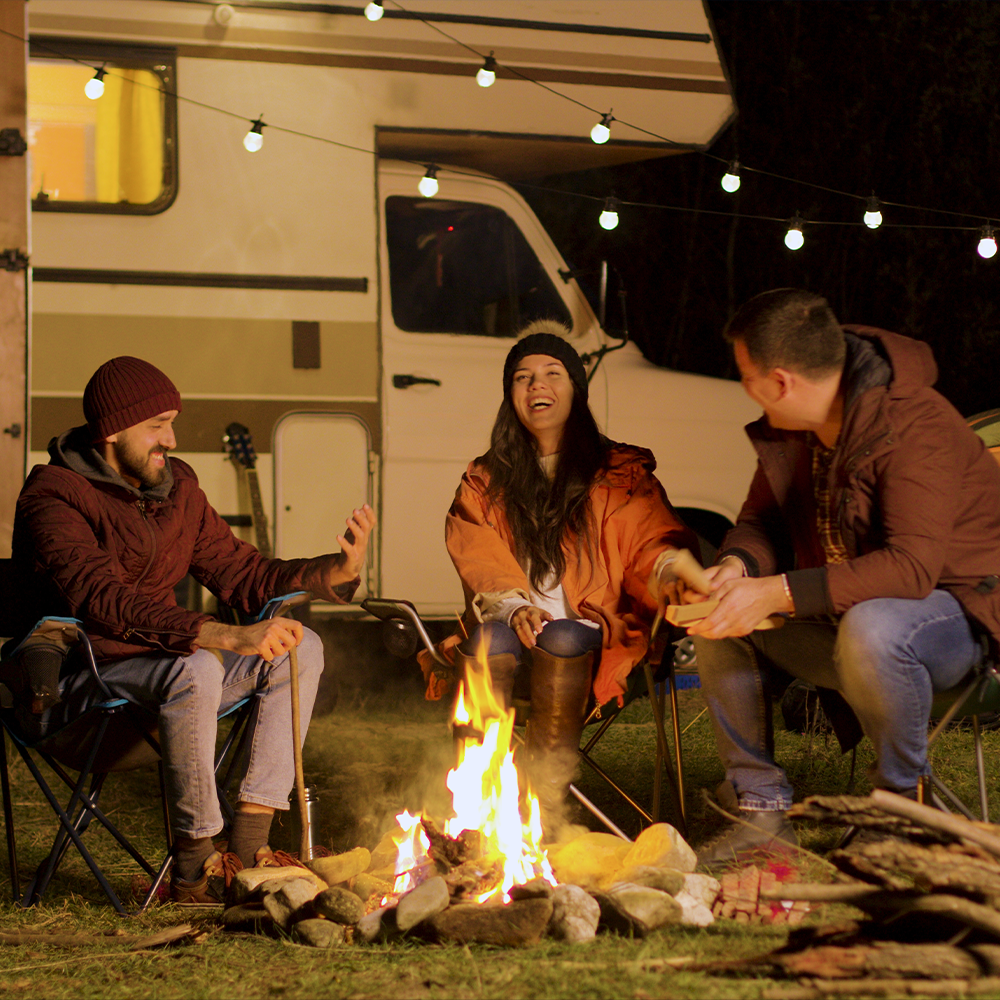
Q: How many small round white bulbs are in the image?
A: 11